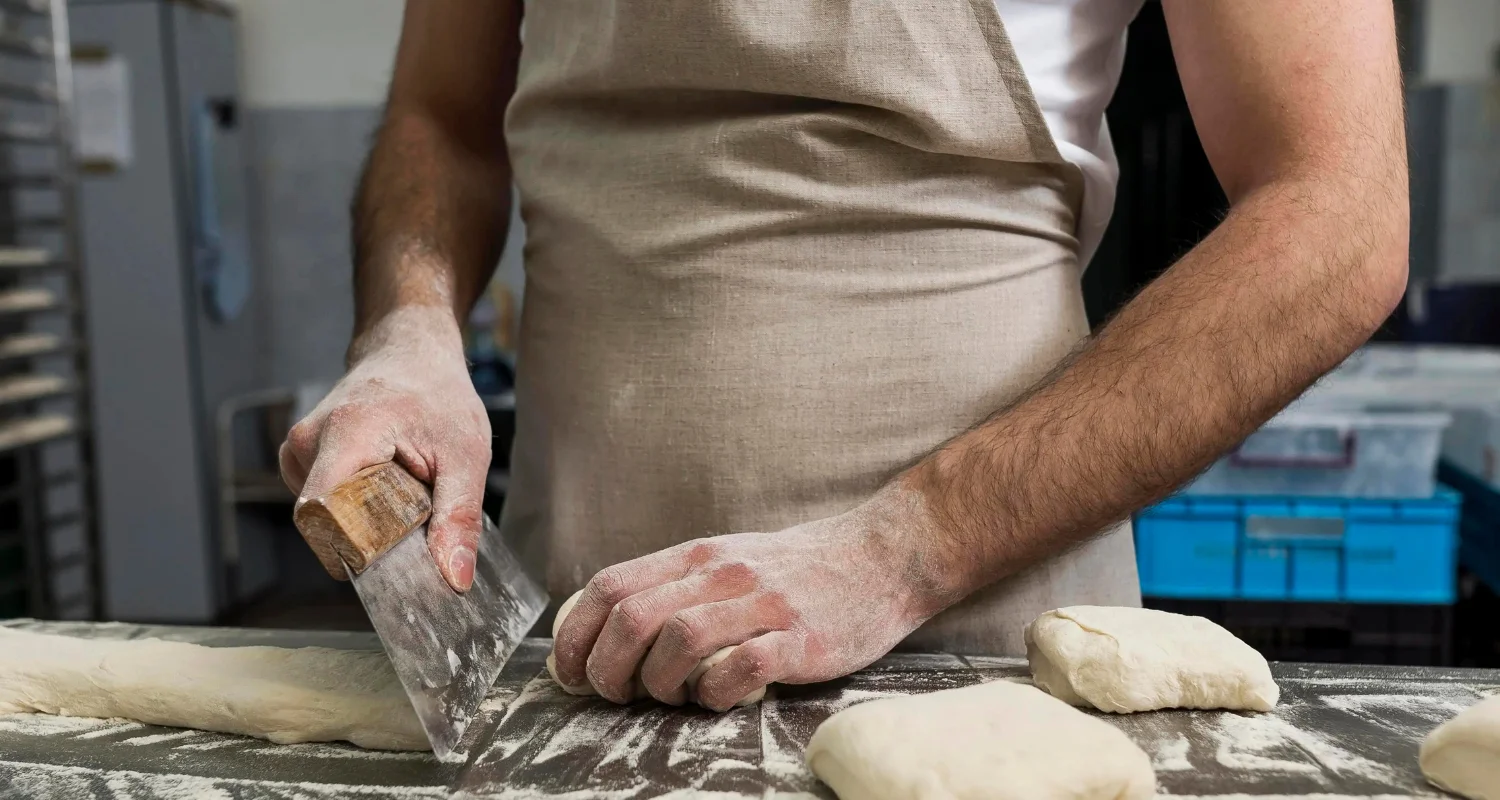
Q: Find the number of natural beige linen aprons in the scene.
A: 1